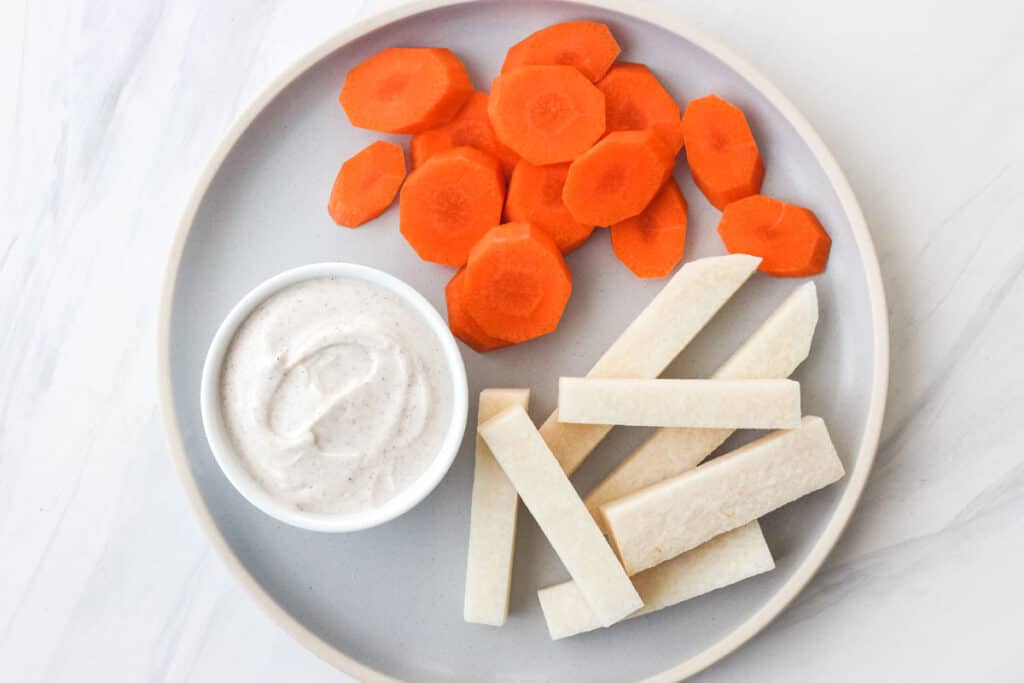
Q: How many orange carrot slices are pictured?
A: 14